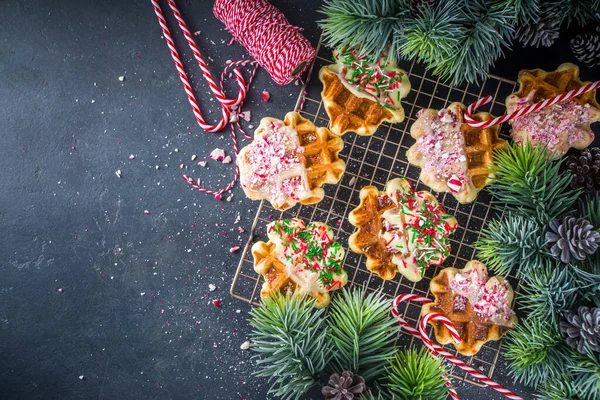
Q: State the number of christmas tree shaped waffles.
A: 0